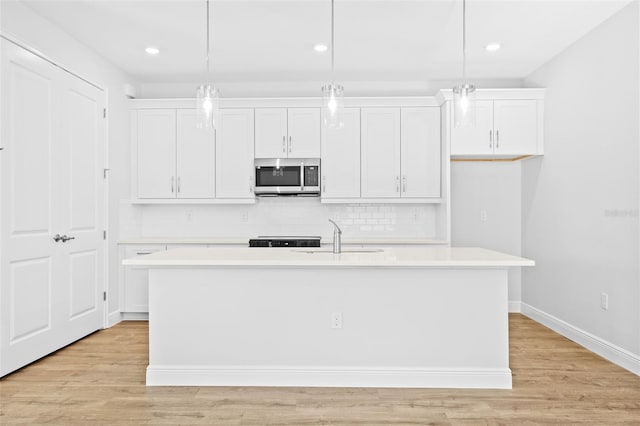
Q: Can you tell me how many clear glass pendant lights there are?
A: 3